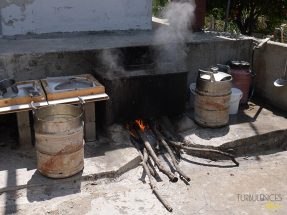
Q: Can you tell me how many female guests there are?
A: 0